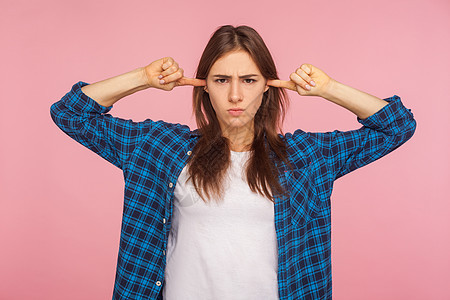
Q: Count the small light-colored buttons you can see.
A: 5